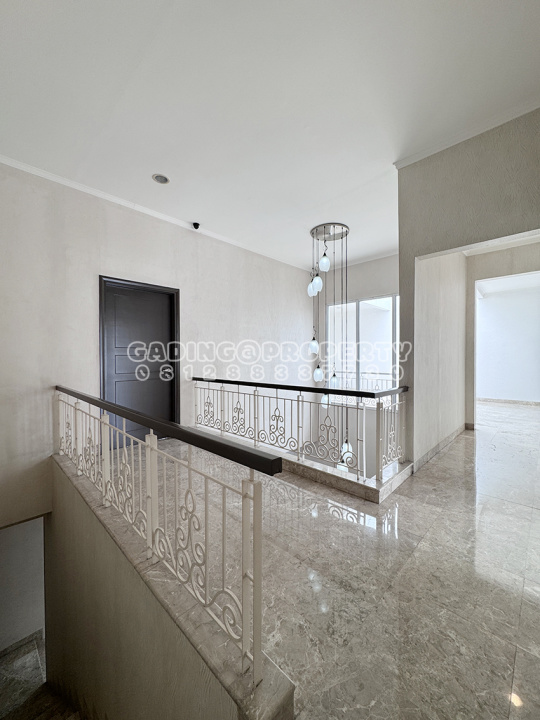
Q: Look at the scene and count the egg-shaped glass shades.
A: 9